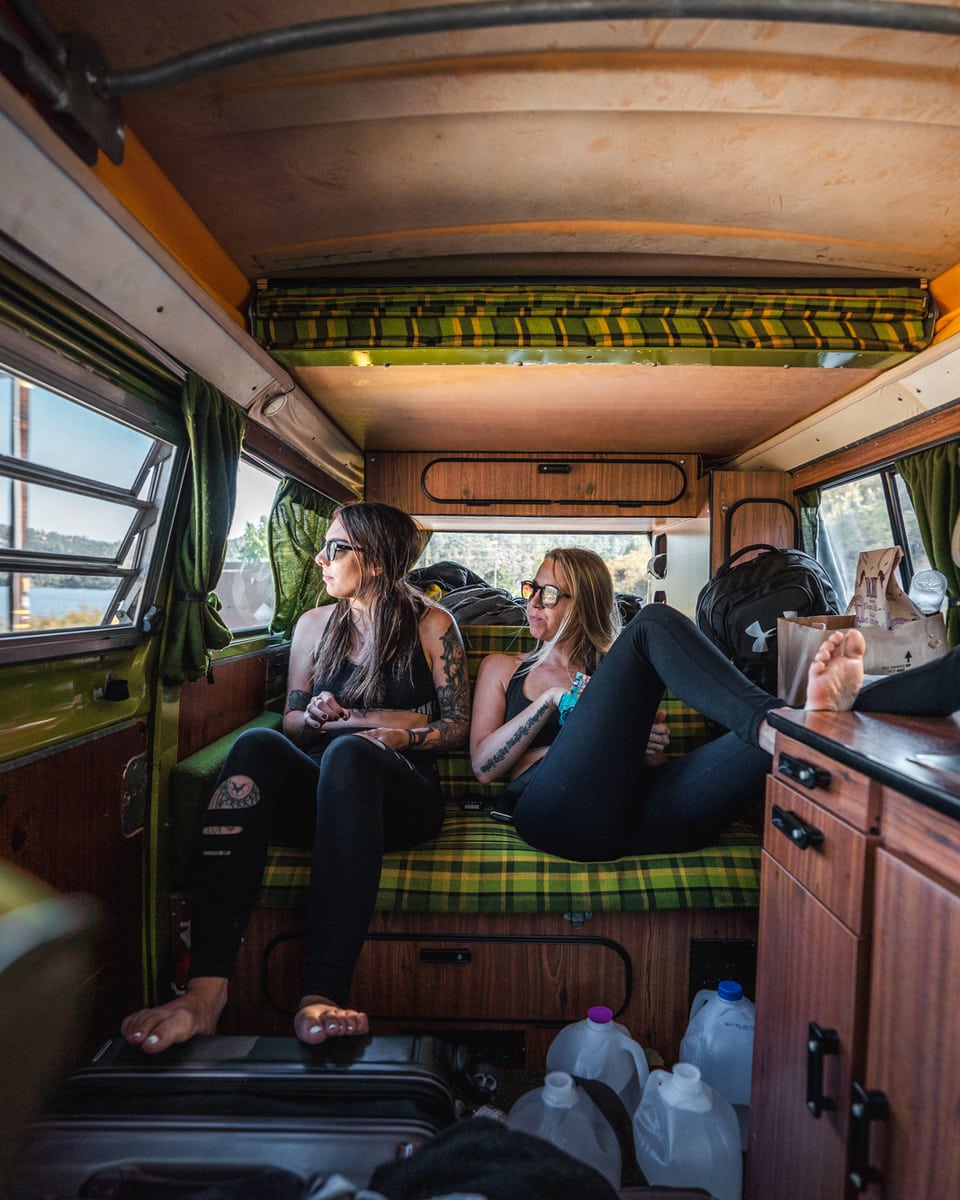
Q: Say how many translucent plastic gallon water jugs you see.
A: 4